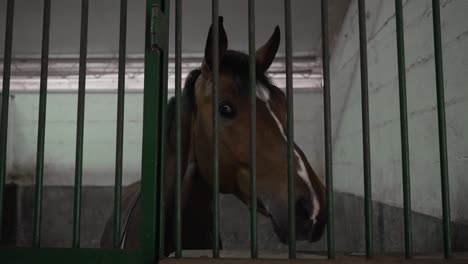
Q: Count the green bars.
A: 12